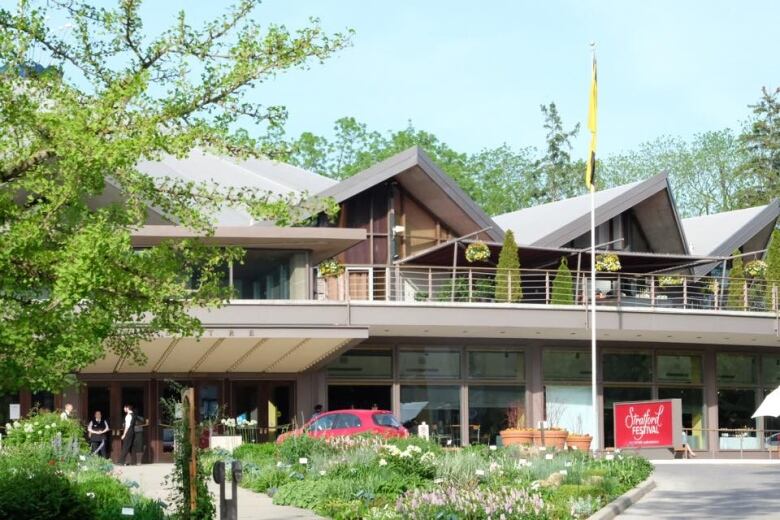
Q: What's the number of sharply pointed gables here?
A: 3